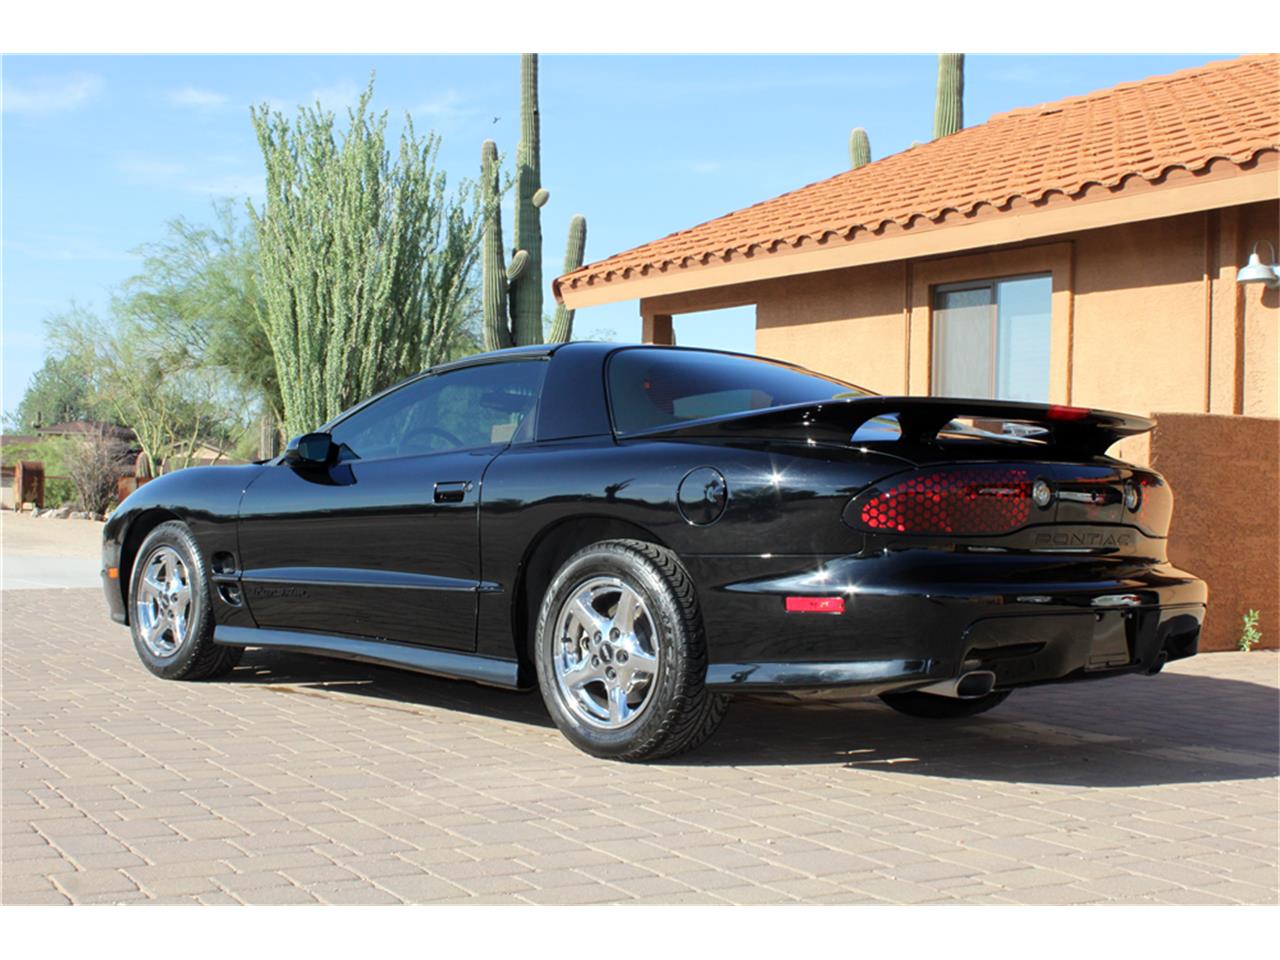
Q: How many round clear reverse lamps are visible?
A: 2